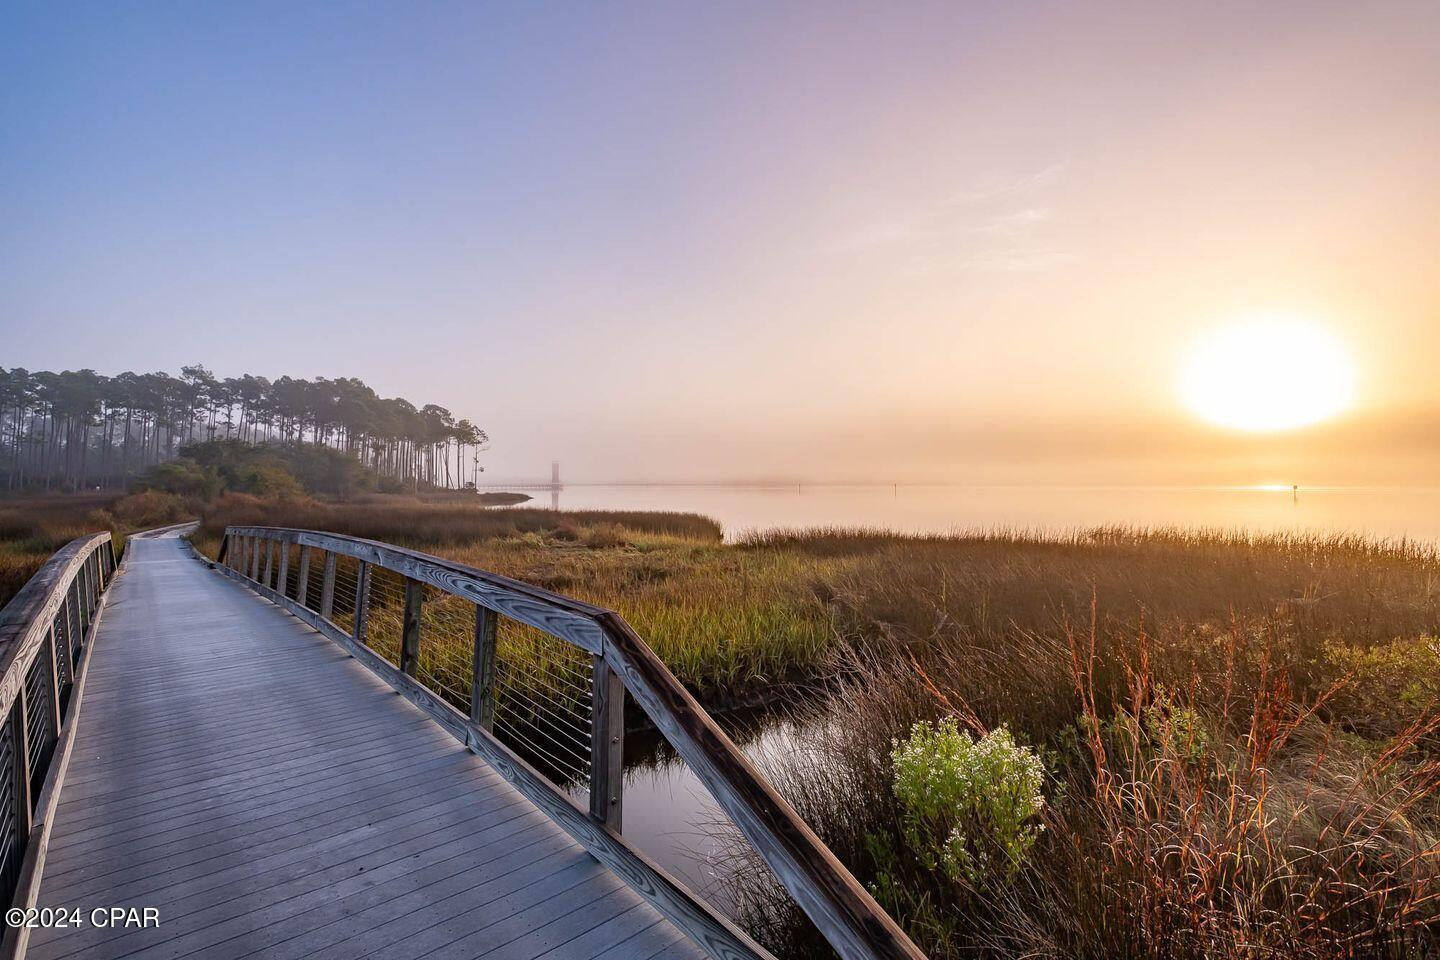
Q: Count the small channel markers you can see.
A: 3